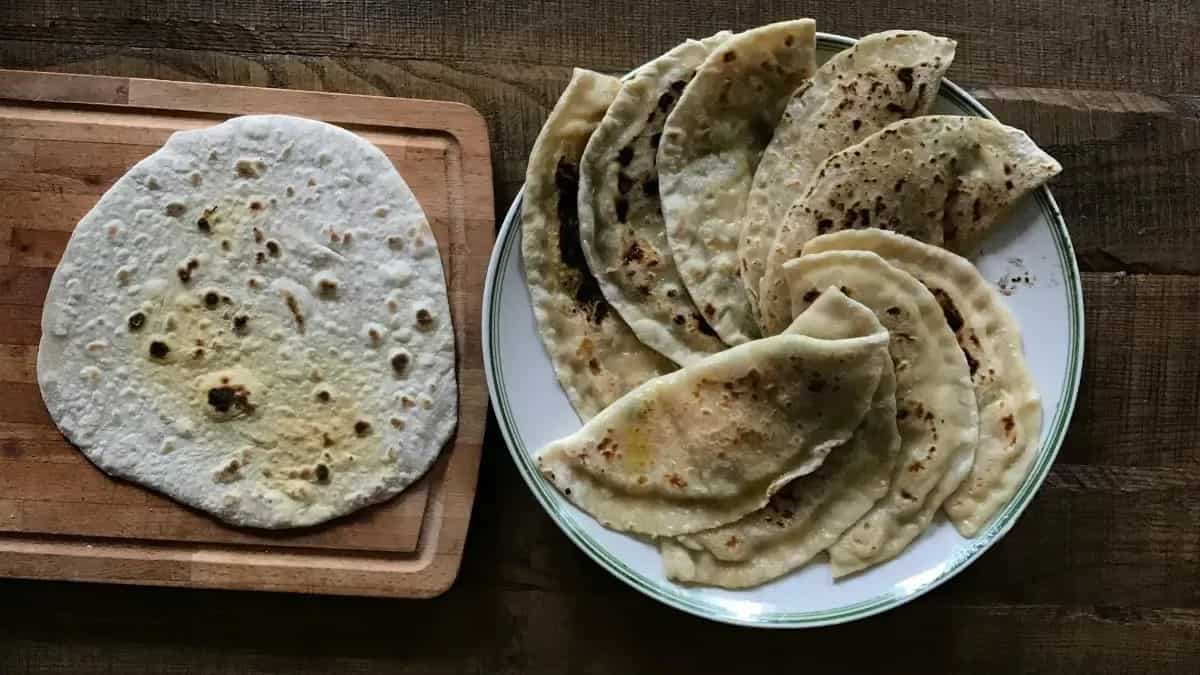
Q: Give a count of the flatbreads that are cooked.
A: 10